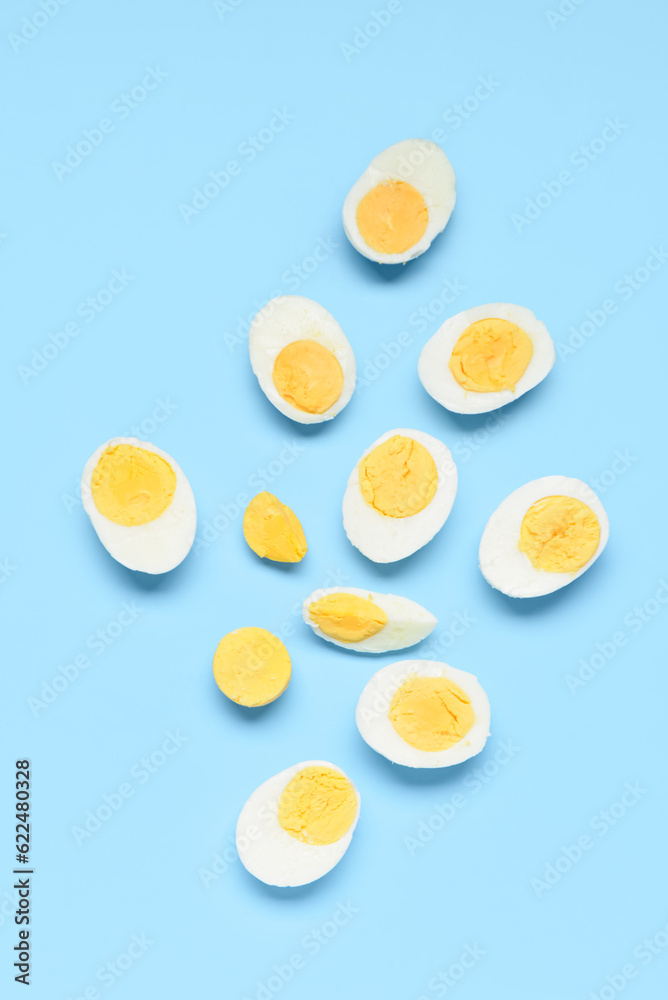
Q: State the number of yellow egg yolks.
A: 11